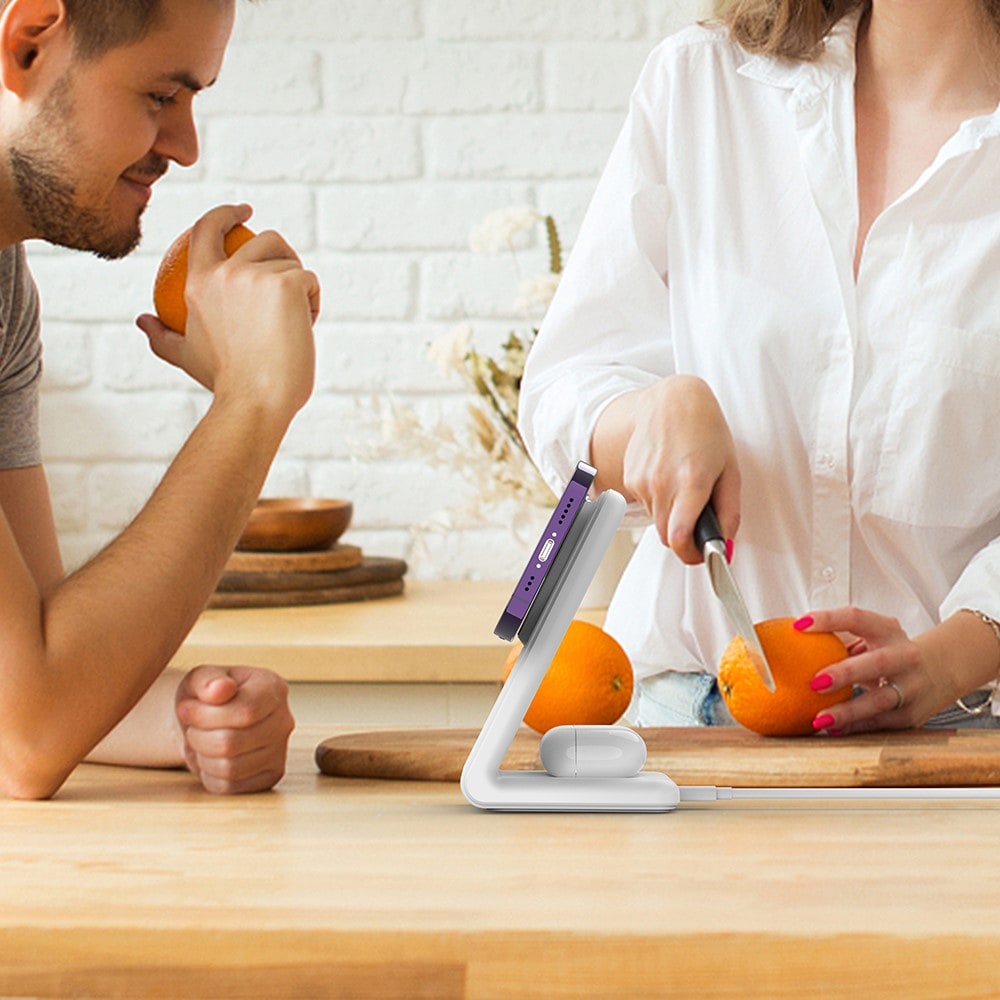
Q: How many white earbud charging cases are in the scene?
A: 1